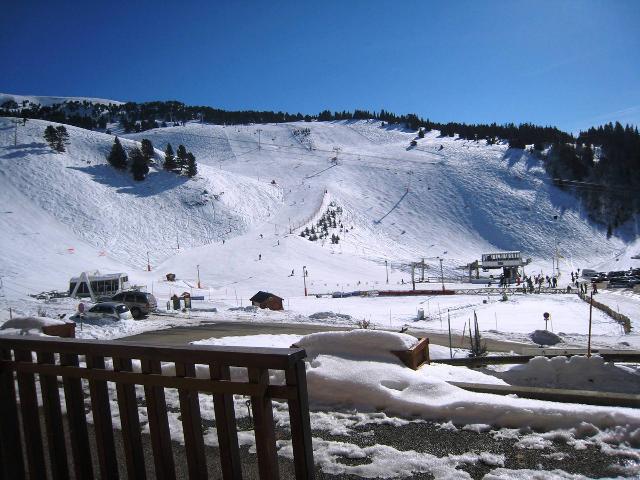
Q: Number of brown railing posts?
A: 11